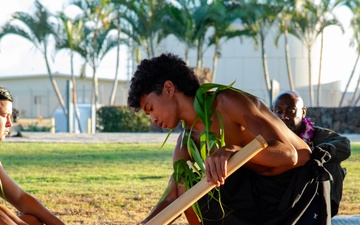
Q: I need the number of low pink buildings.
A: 0